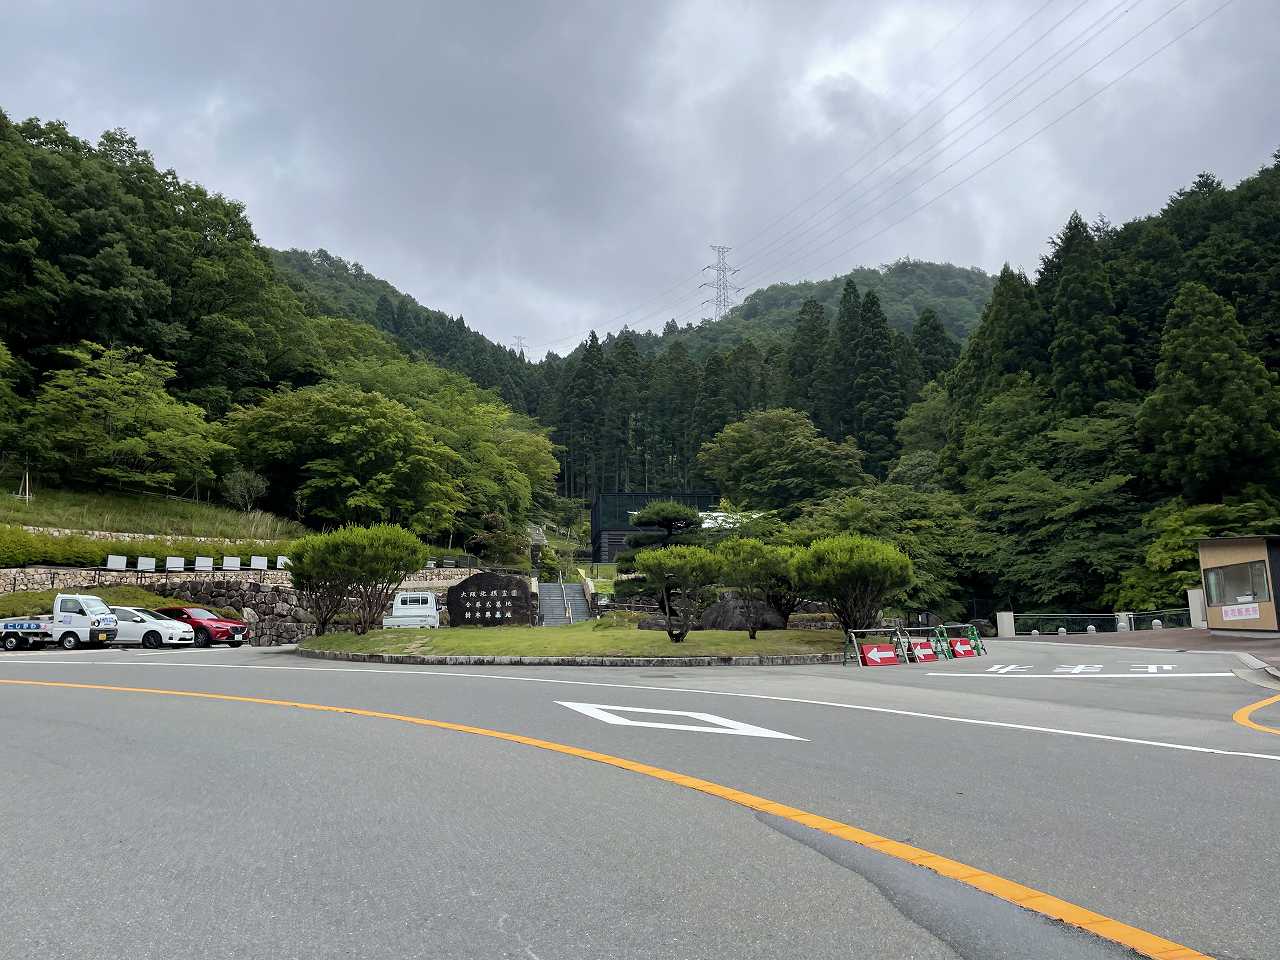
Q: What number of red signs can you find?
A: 3